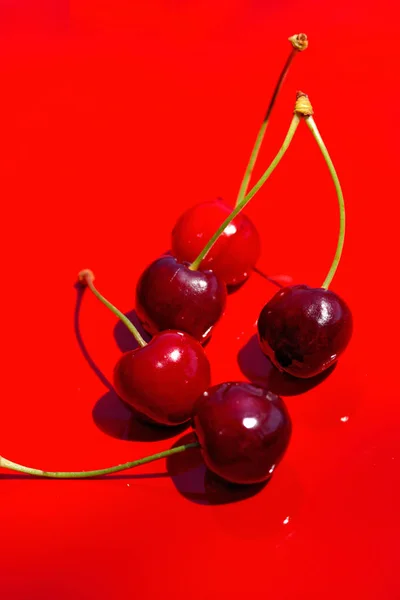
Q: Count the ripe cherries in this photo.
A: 5